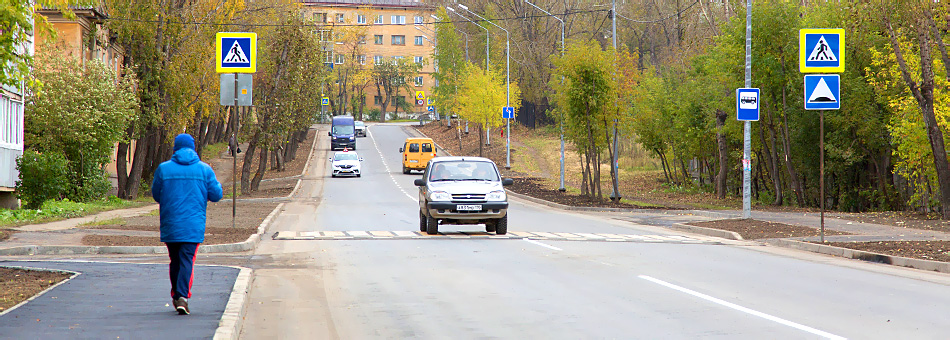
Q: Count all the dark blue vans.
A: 1